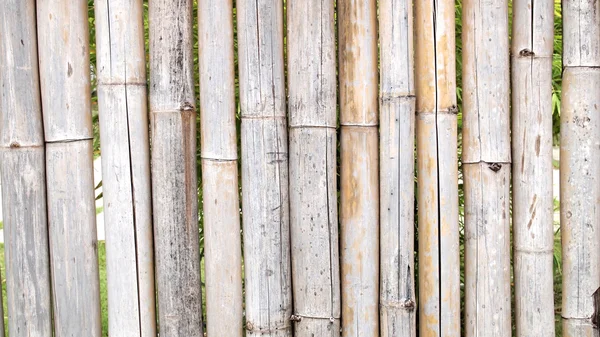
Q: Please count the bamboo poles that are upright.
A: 13